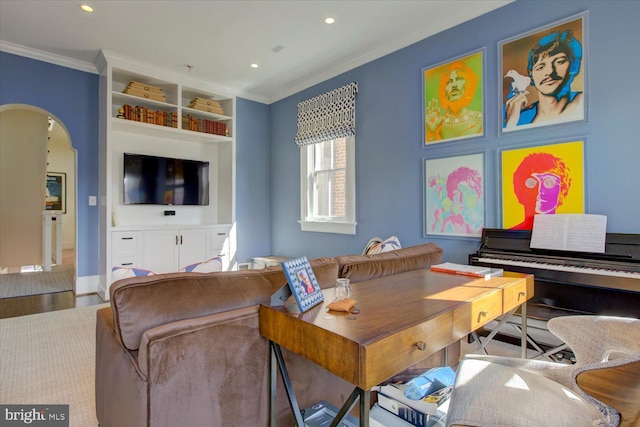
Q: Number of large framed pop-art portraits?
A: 4